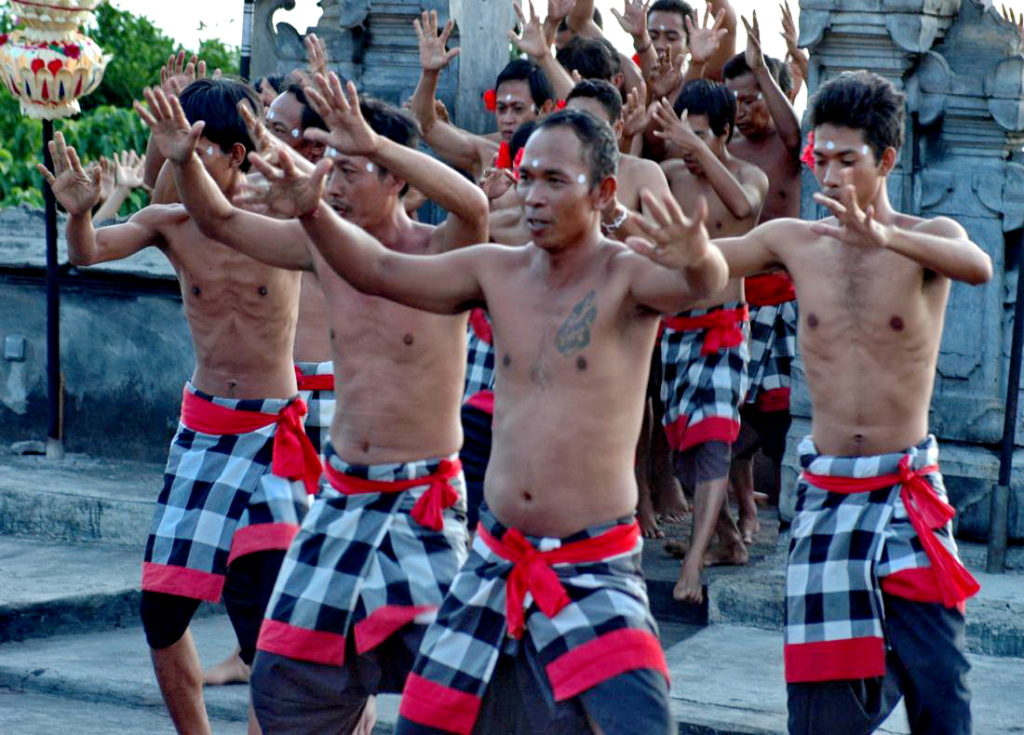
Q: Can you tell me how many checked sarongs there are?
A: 8